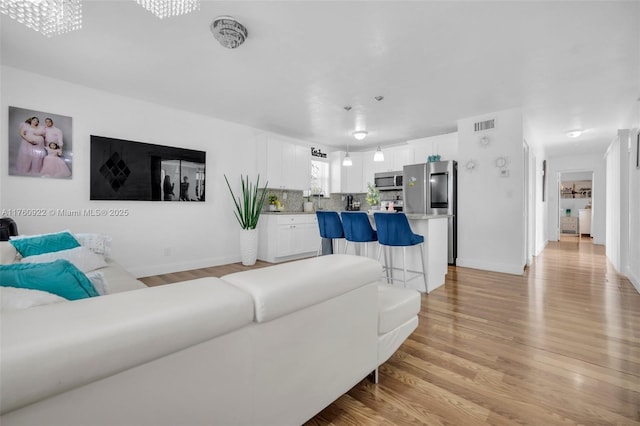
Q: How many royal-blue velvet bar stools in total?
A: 3